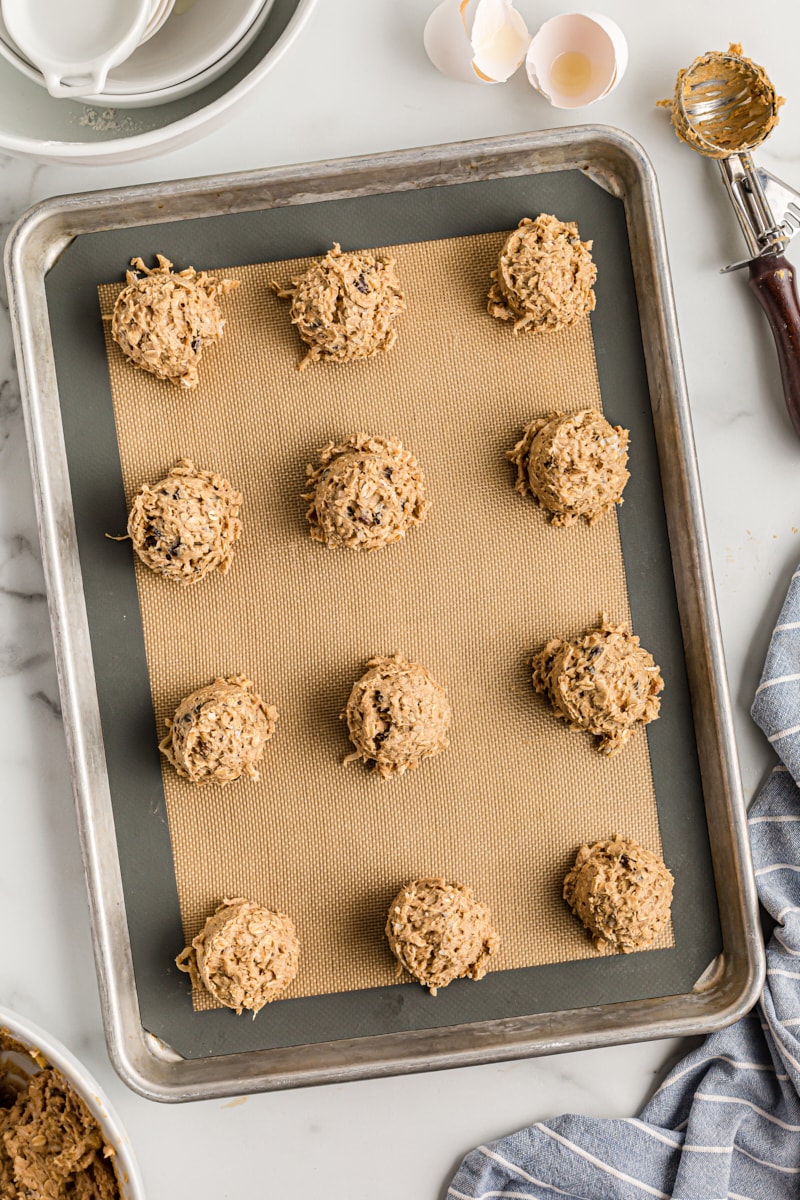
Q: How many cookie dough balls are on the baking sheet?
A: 12